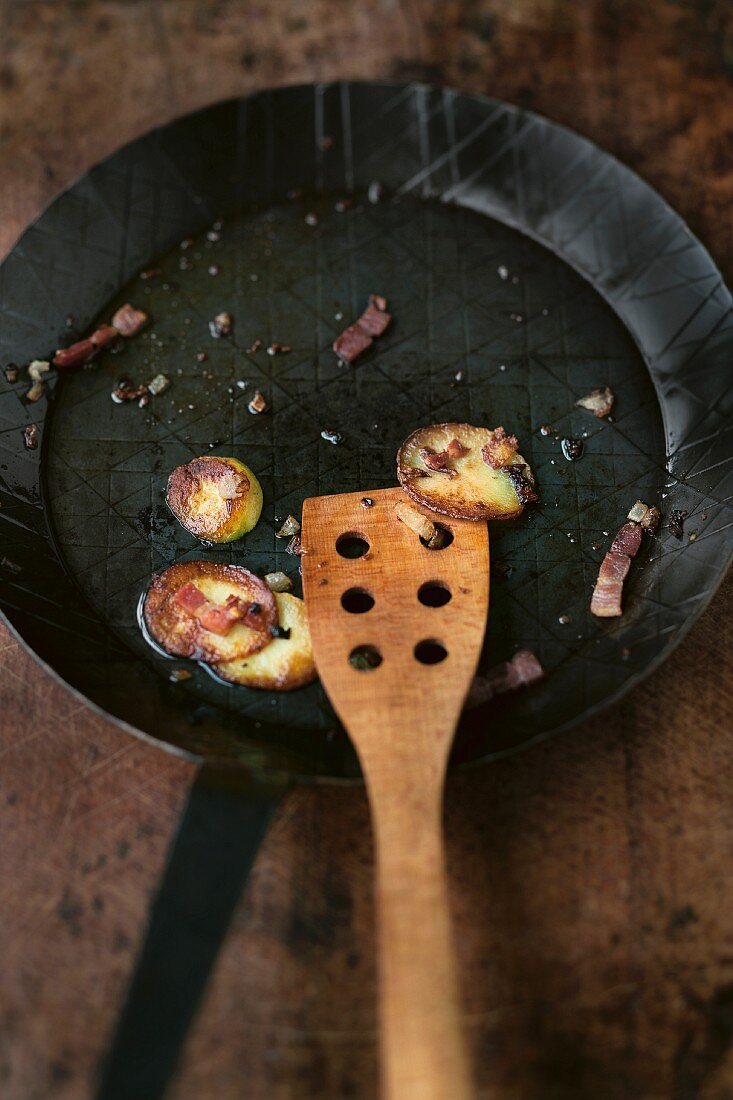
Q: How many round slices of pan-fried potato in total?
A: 4